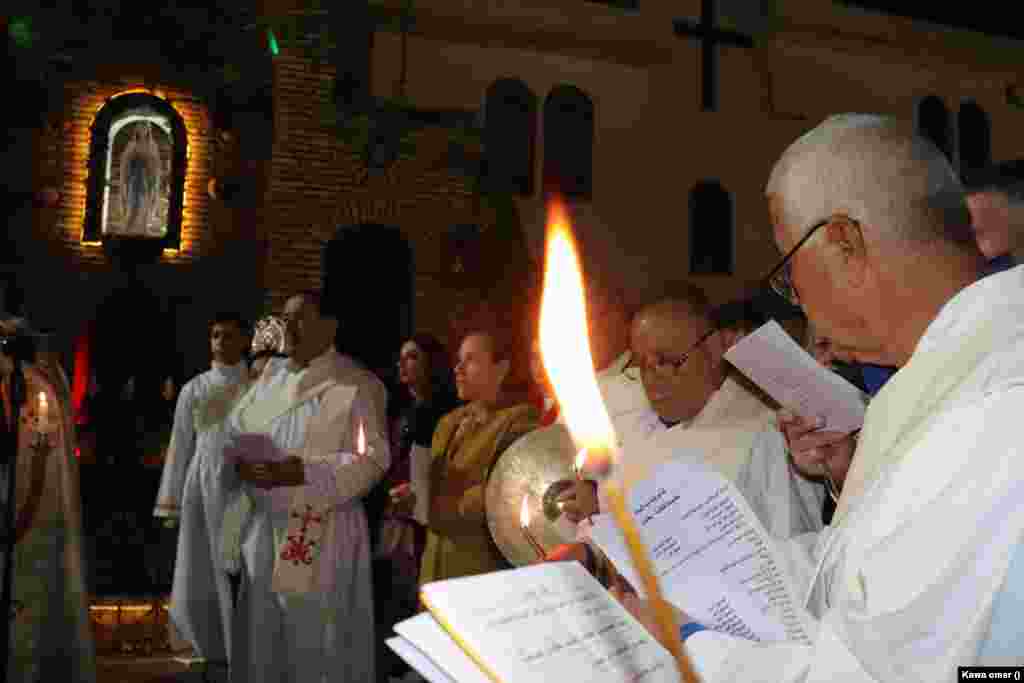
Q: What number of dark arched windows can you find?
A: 5